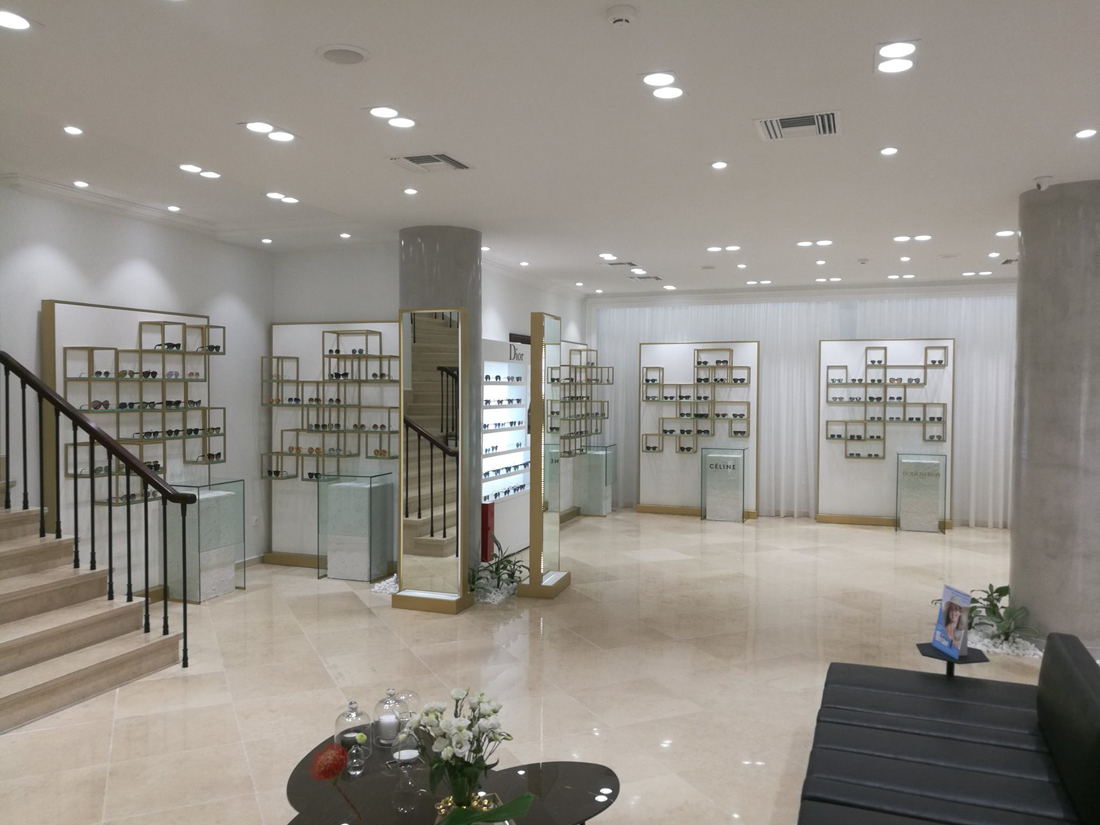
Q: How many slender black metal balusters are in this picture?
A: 11